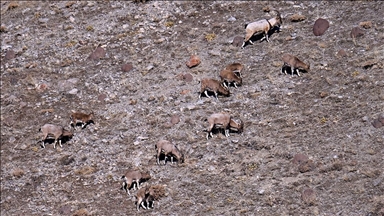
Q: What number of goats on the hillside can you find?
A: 11